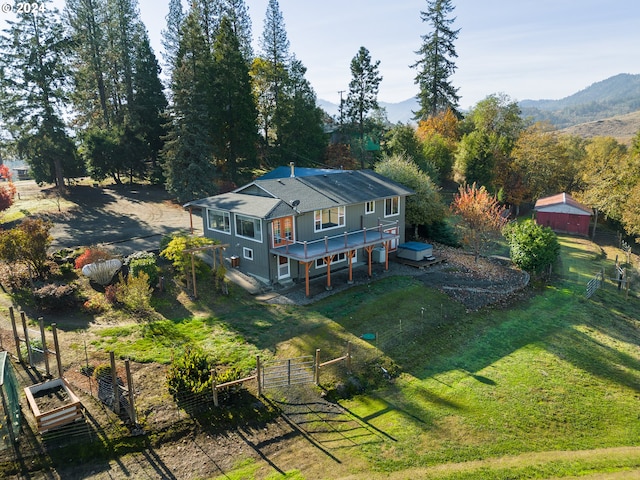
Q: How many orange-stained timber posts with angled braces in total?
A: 5